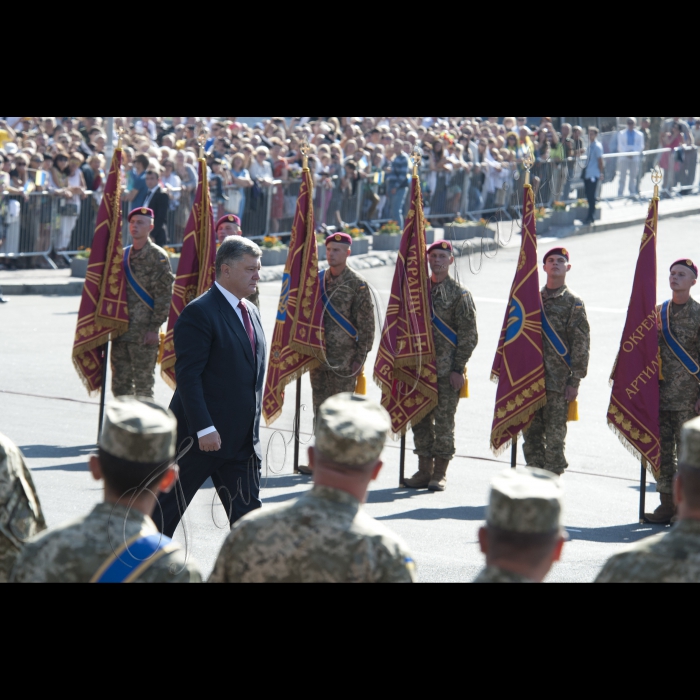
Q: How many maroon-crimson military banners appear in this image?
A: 6